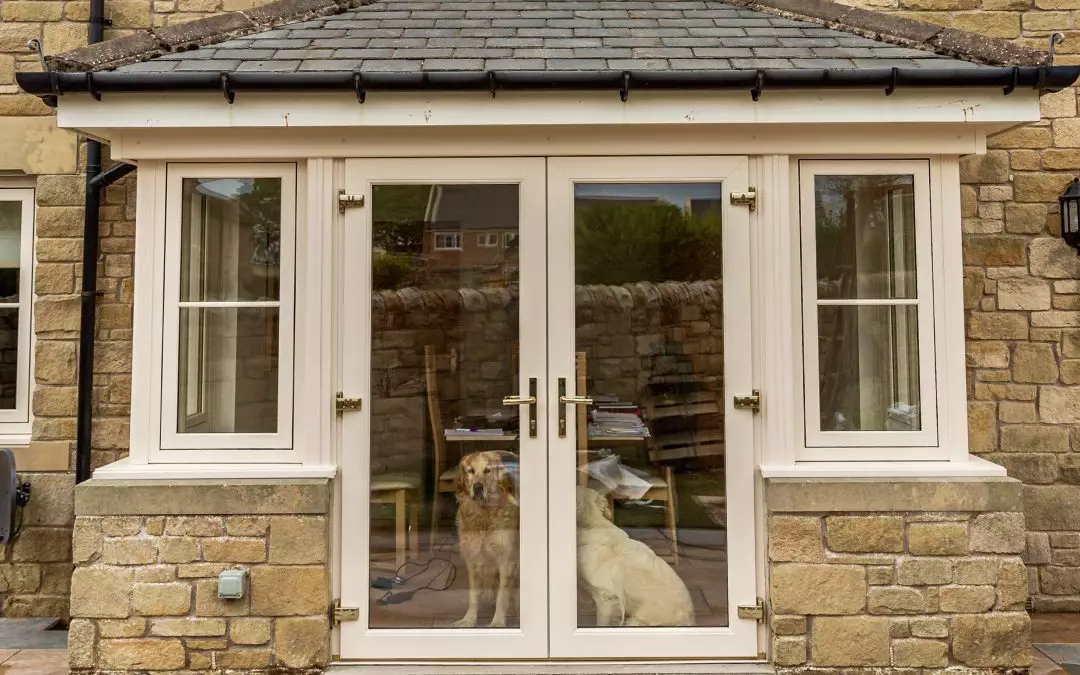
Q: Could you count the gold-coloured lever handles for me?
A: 2